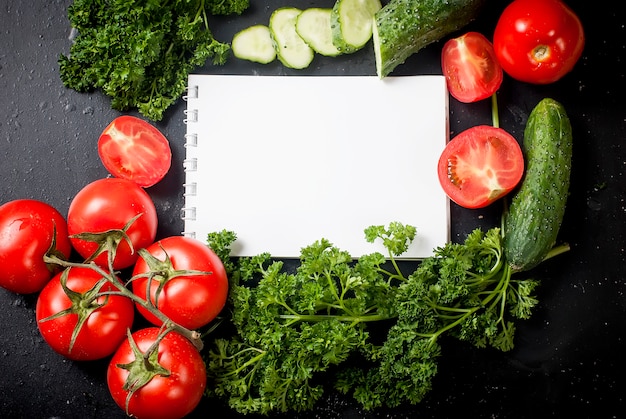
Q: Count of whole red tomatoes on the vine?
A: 5